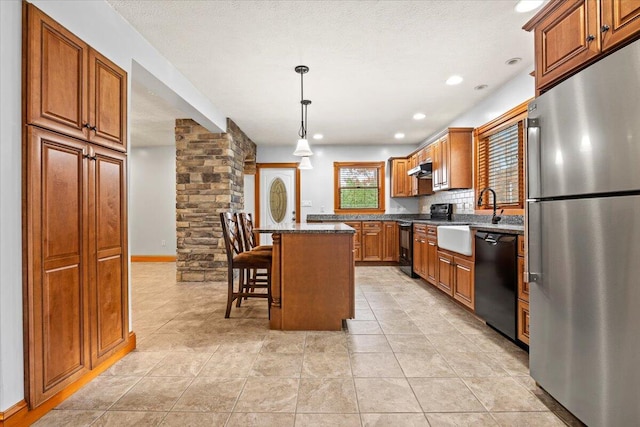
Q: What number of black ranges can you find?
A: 1